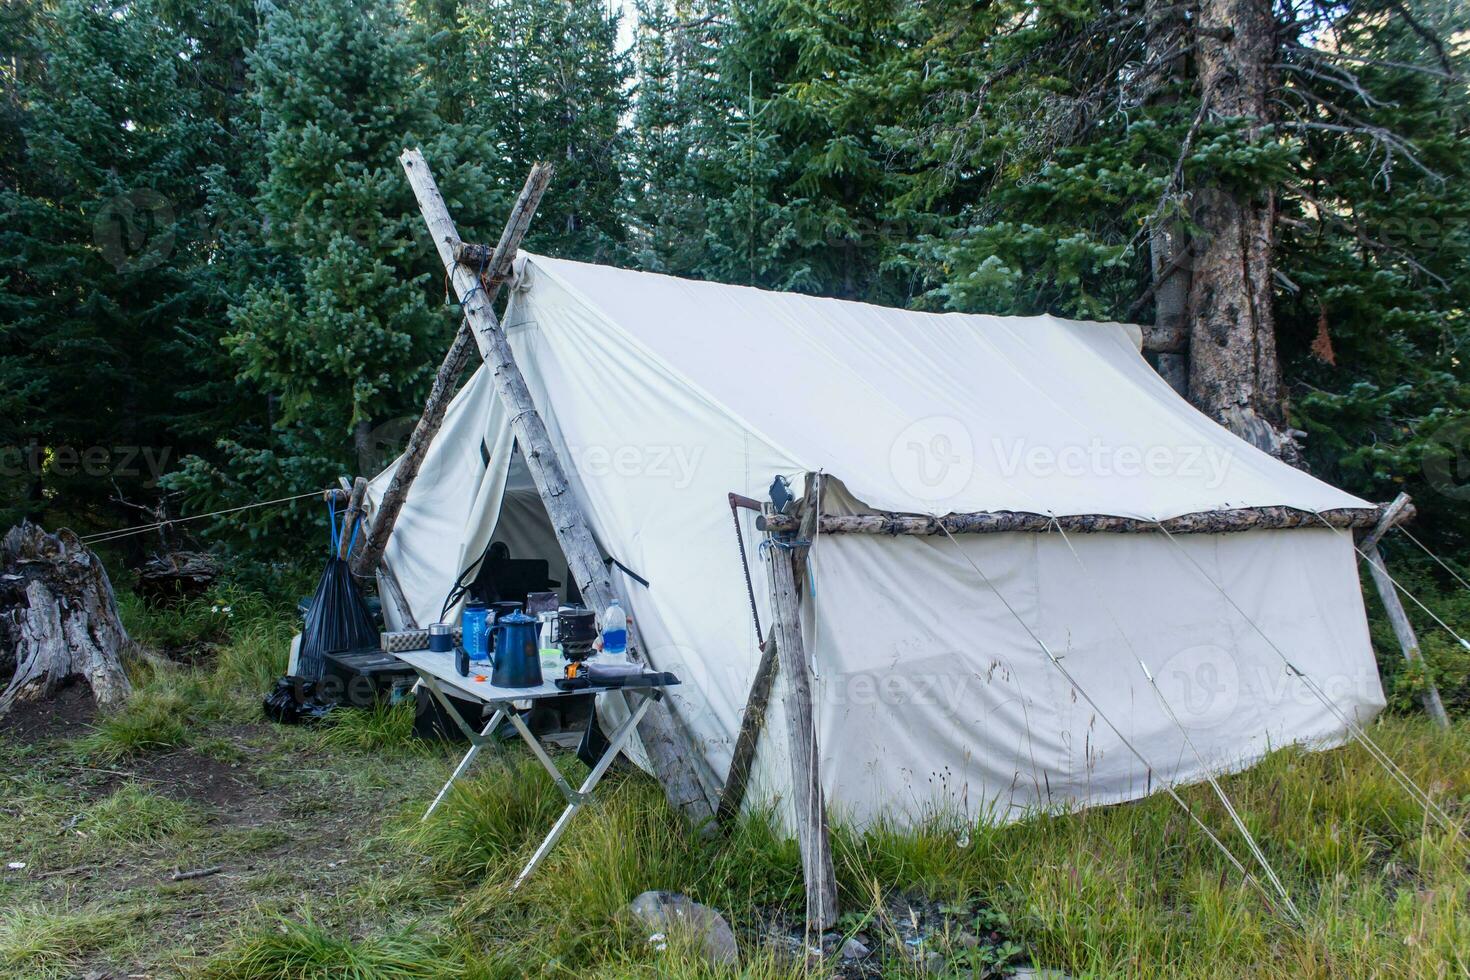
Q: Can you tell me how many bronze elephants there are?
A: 0